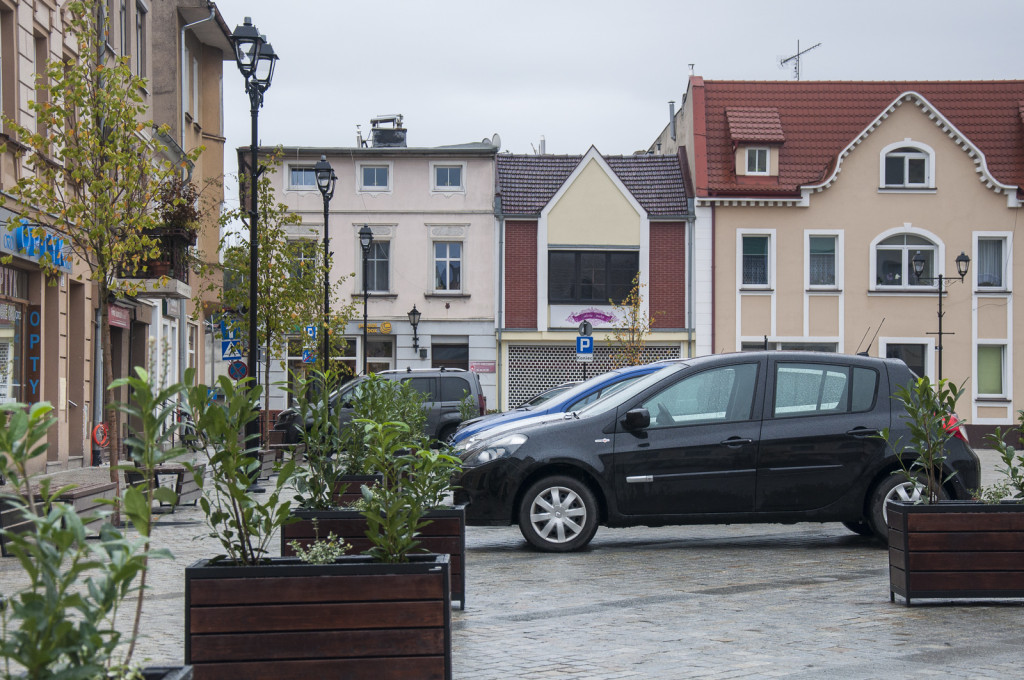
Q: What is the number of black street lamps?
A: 5